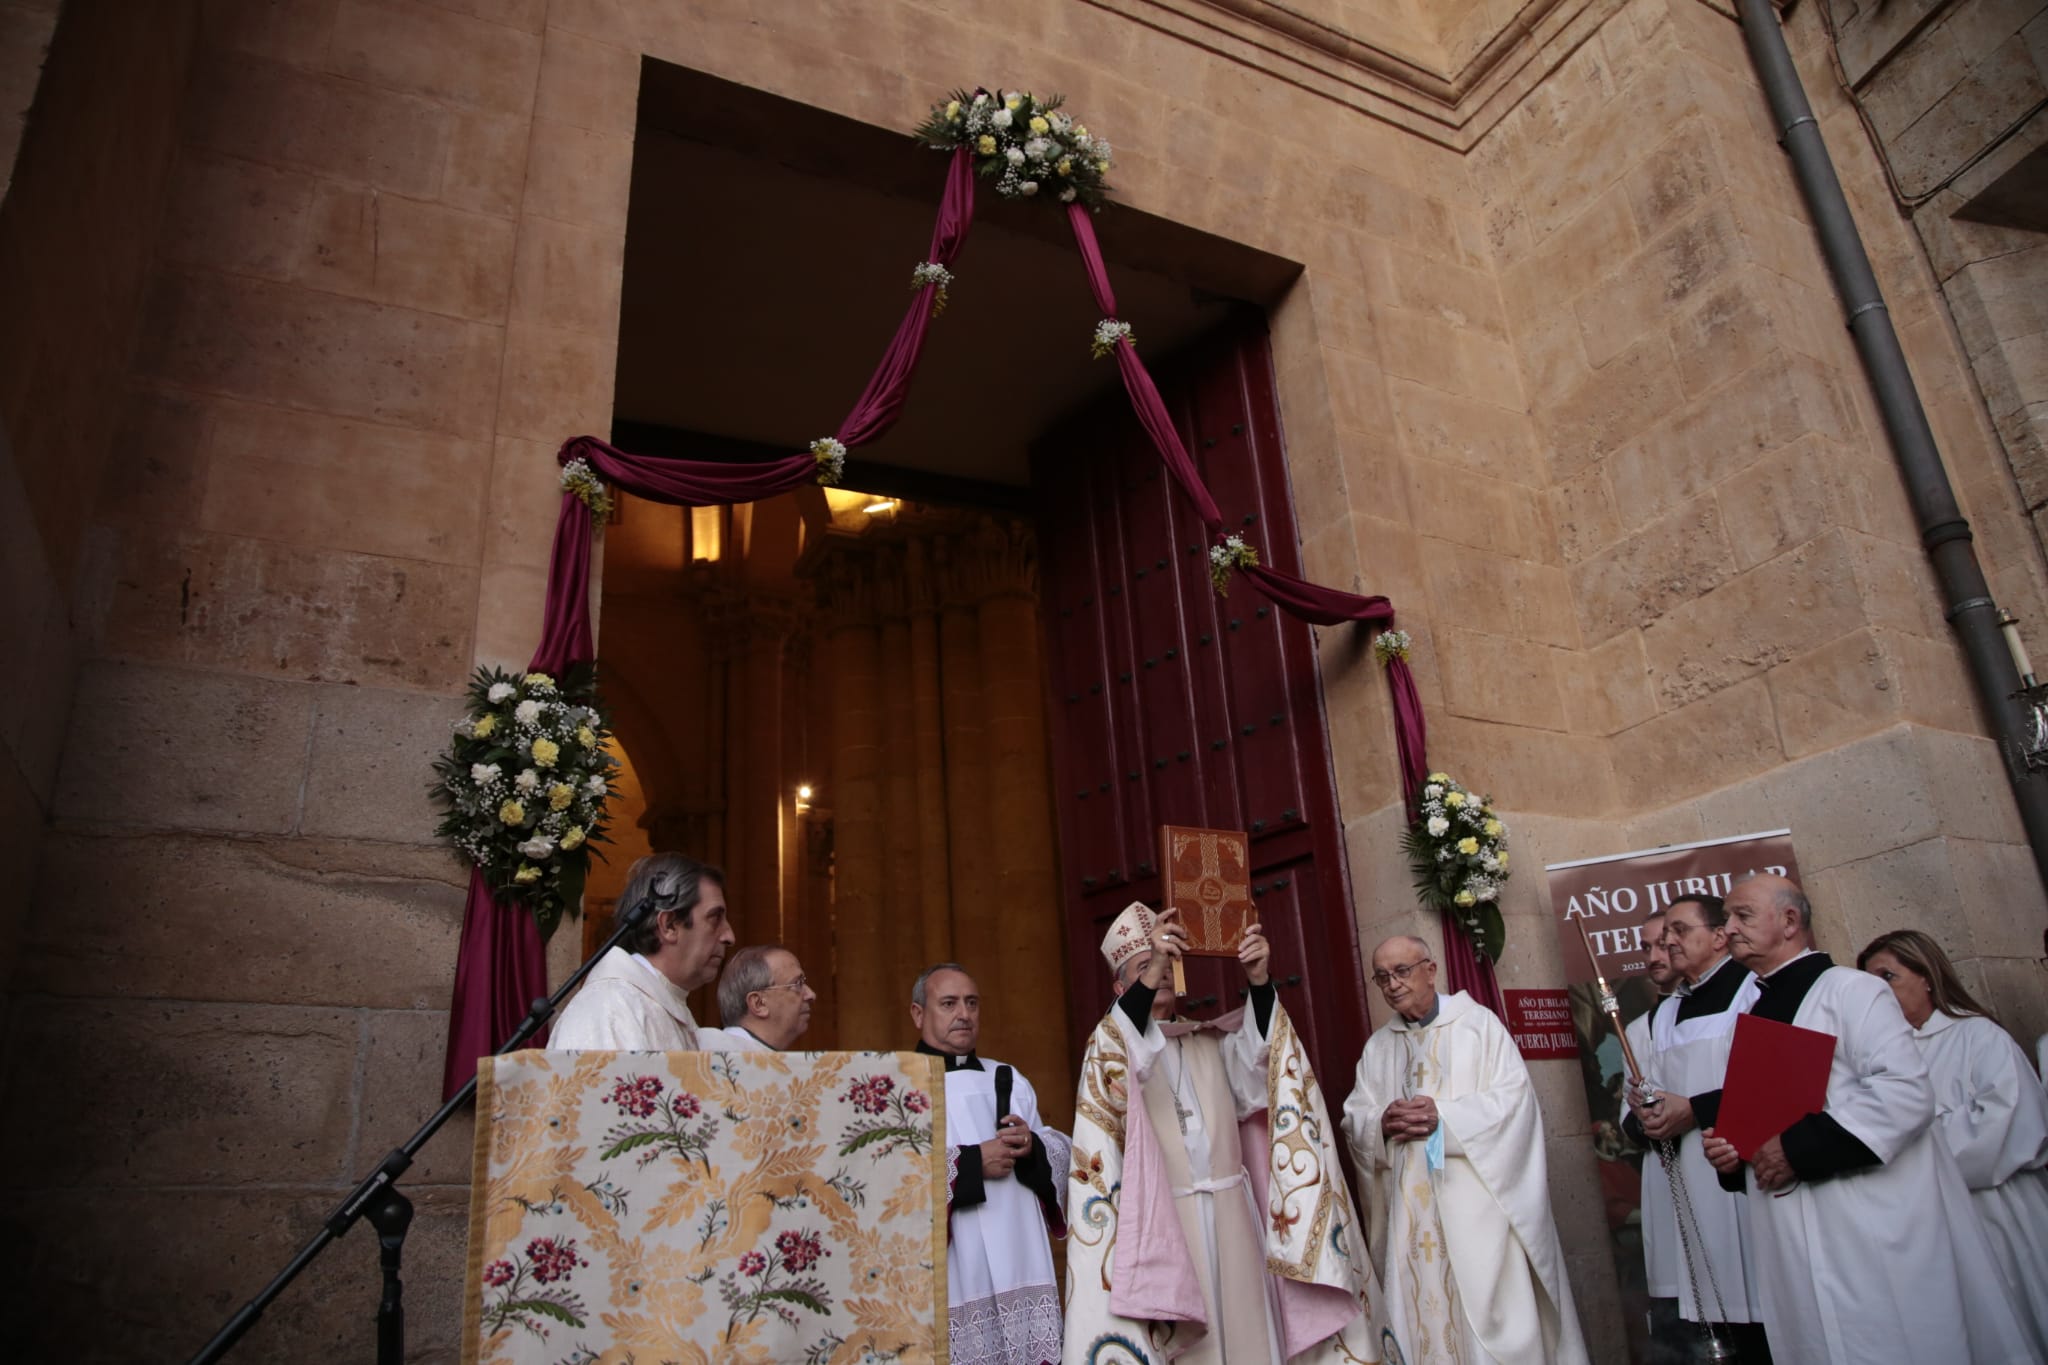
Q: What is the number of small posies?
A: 6